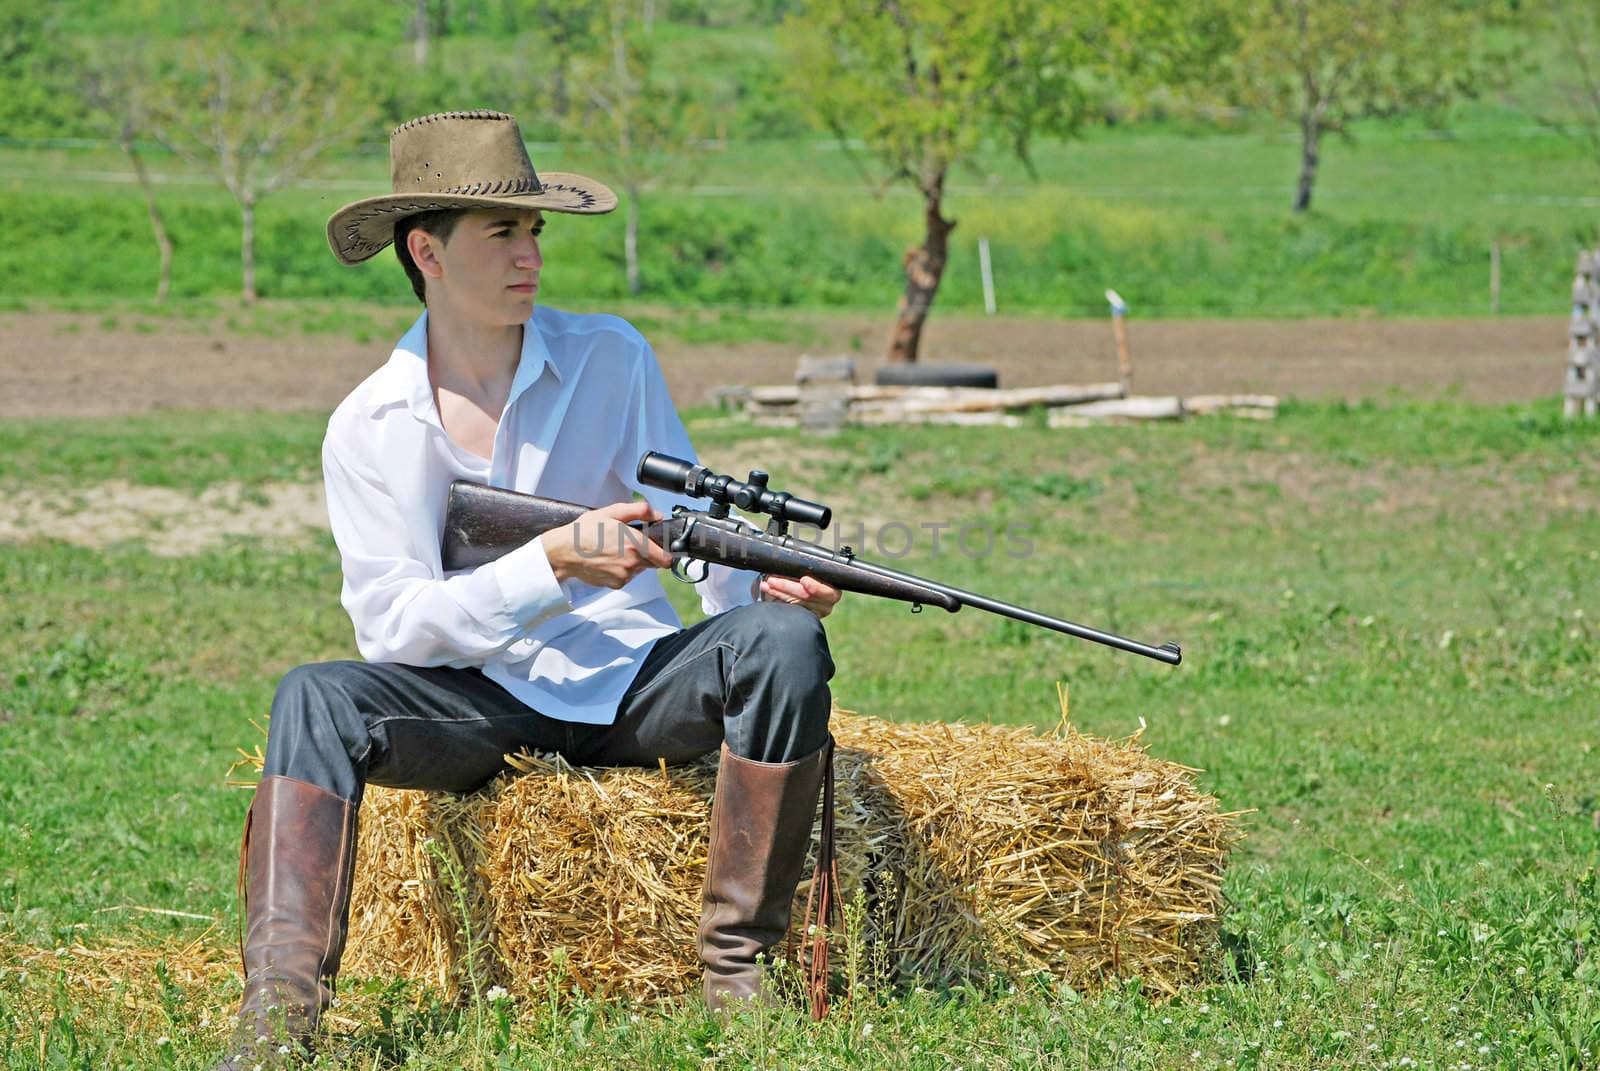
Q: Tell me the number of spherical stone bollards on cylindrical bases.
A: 0